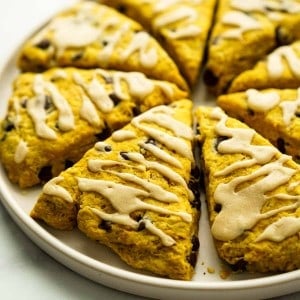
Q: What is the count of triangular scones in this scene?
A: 8